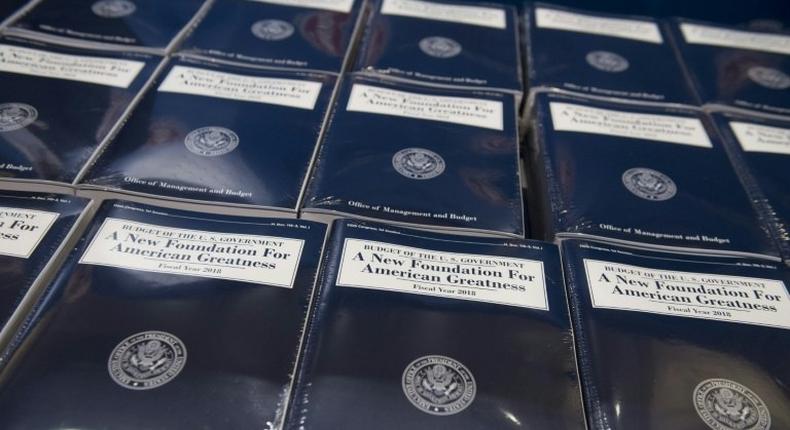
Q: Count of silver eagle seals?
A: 12